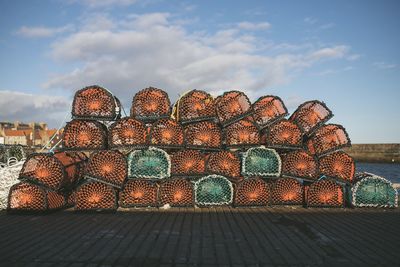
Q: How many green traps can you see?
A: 4